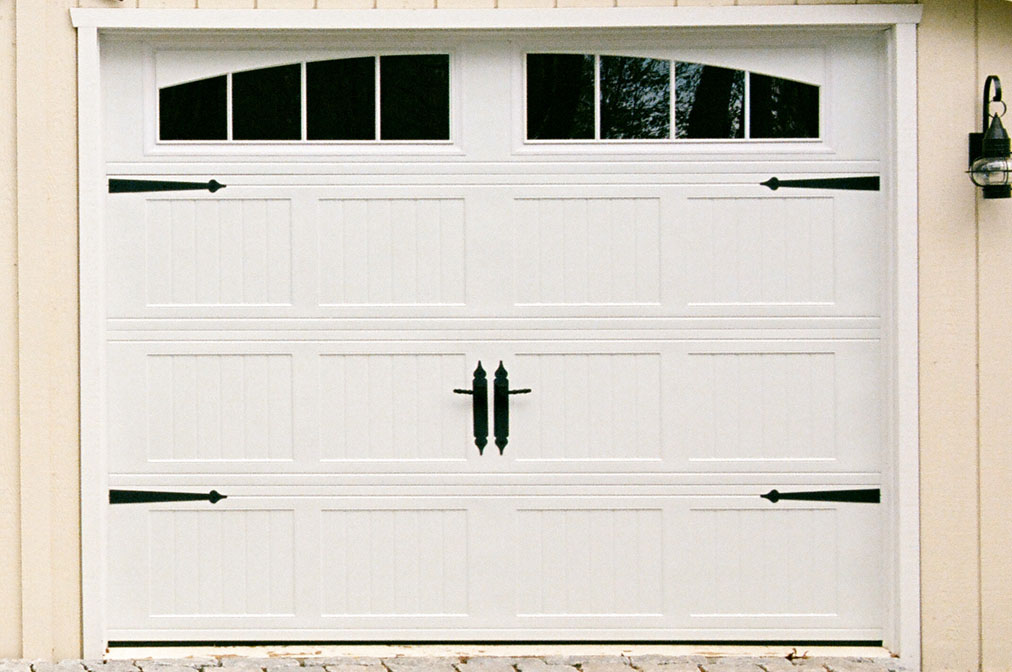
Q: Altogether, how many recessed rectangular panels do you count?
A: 12